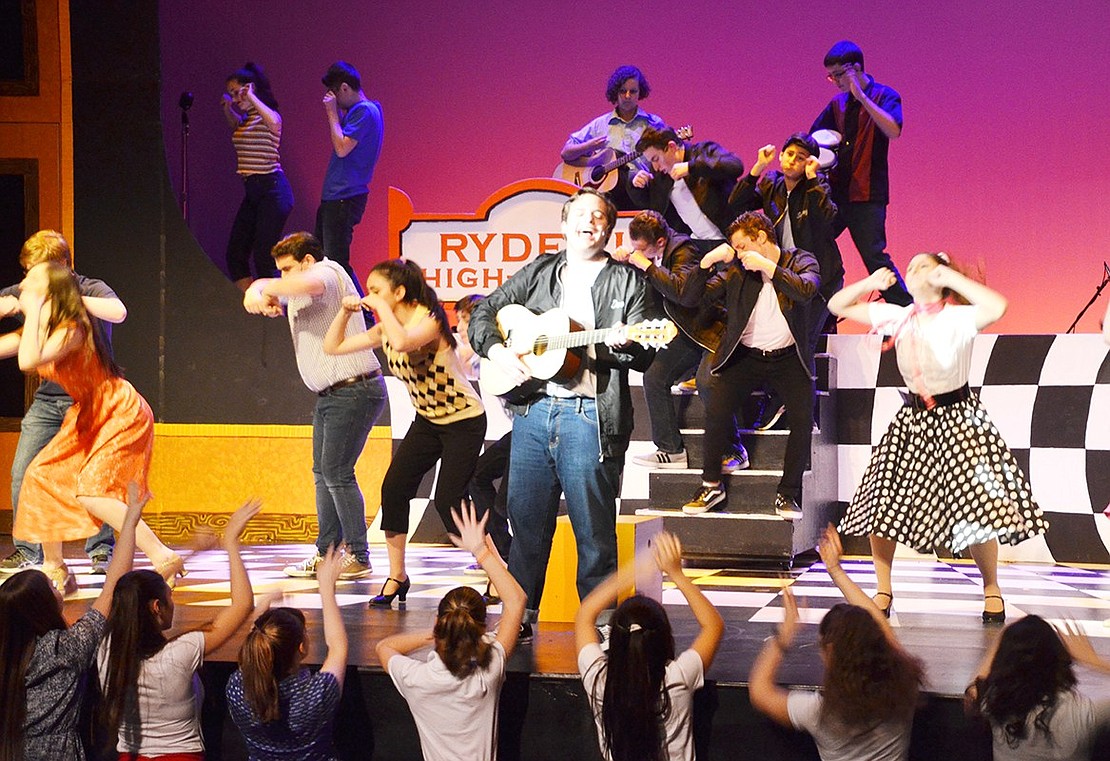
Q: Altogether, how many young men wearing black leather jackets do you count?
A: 5